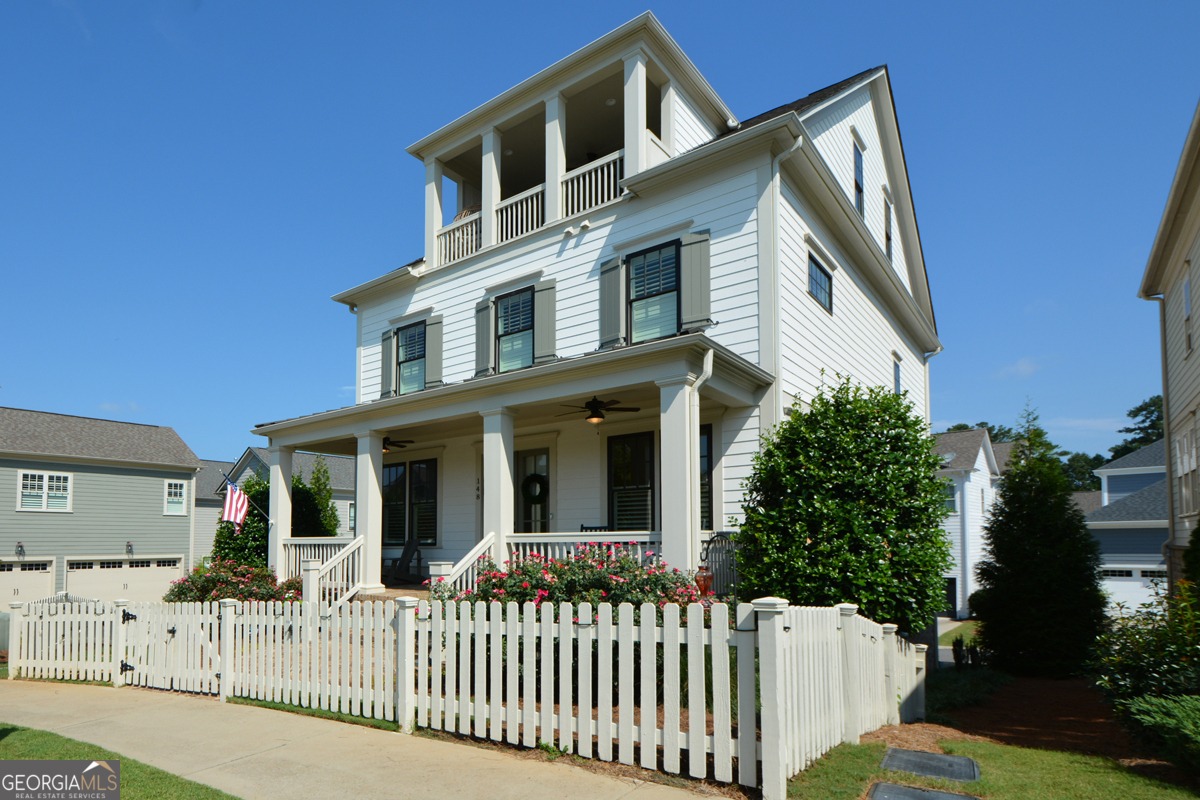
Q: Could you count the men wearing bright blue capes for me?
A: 0